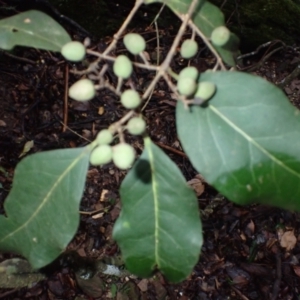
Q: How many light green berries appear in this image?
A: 14